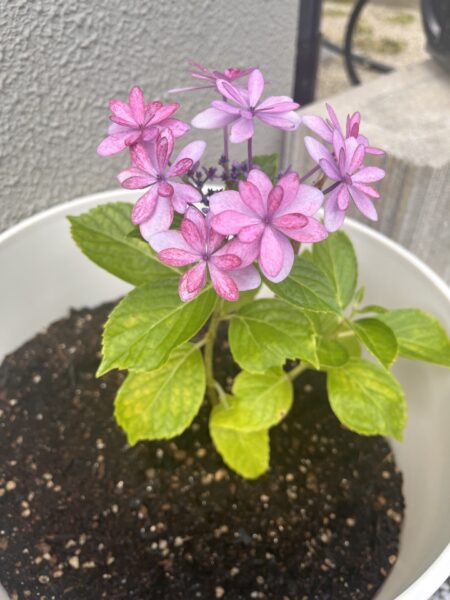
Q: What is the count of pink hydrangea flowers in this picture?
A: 8